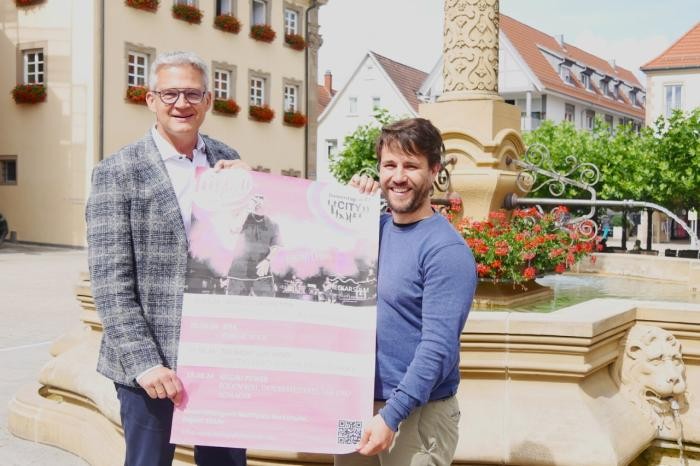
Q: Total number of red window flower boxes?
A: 11